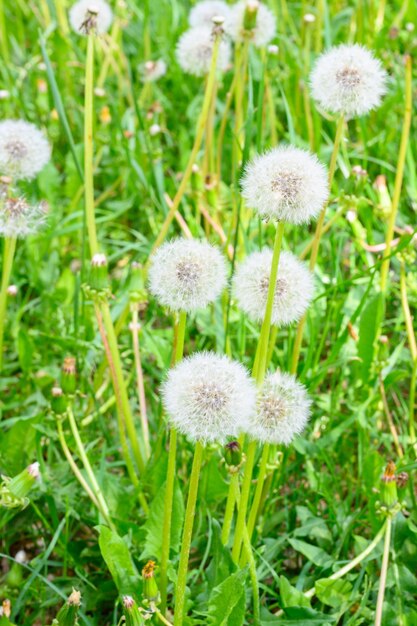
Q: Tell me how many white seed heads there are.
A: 12